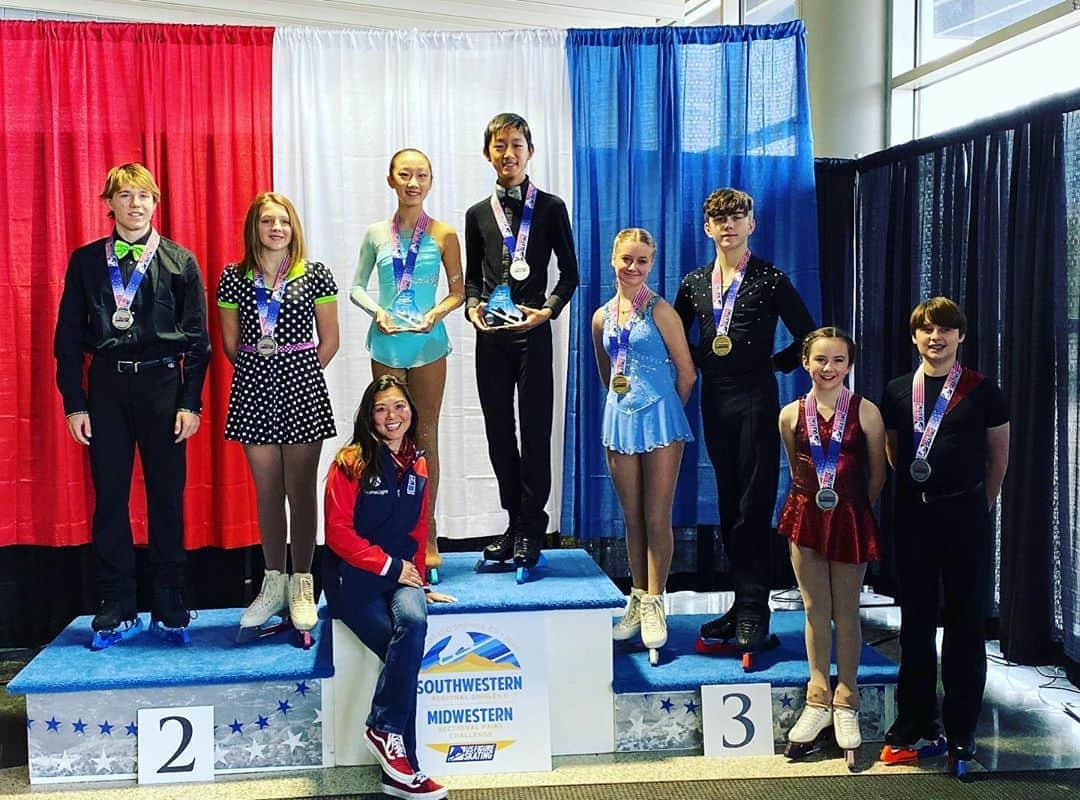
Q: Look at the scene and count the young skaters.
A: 8